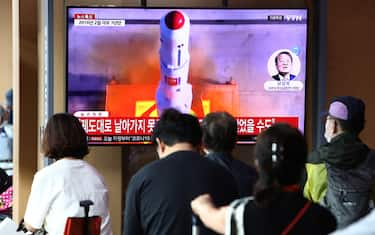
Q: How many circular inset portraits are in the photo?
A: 1